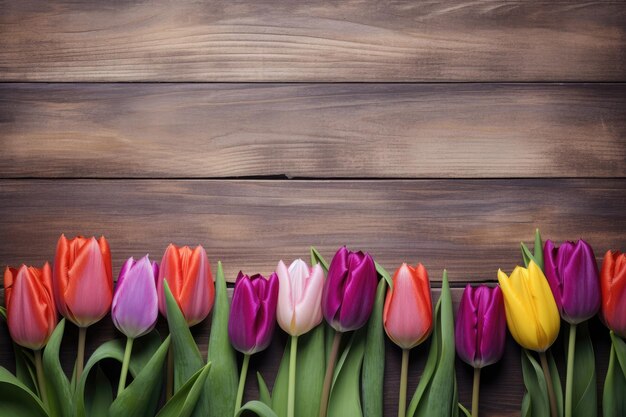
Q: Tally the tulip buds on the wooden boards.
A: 12